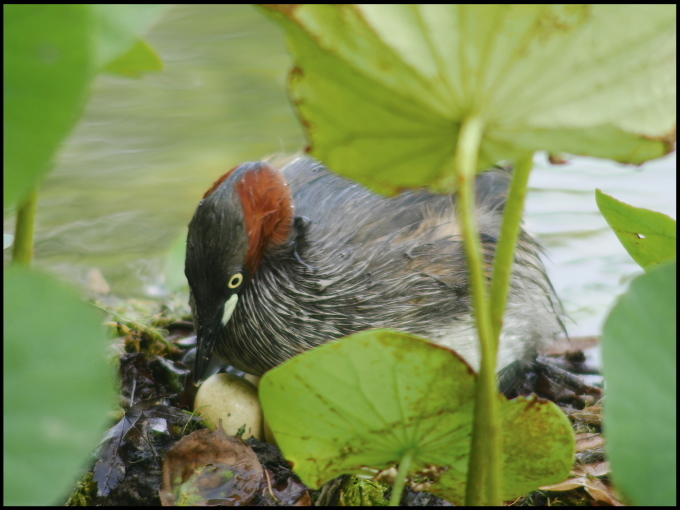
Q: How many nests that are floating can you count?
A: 1